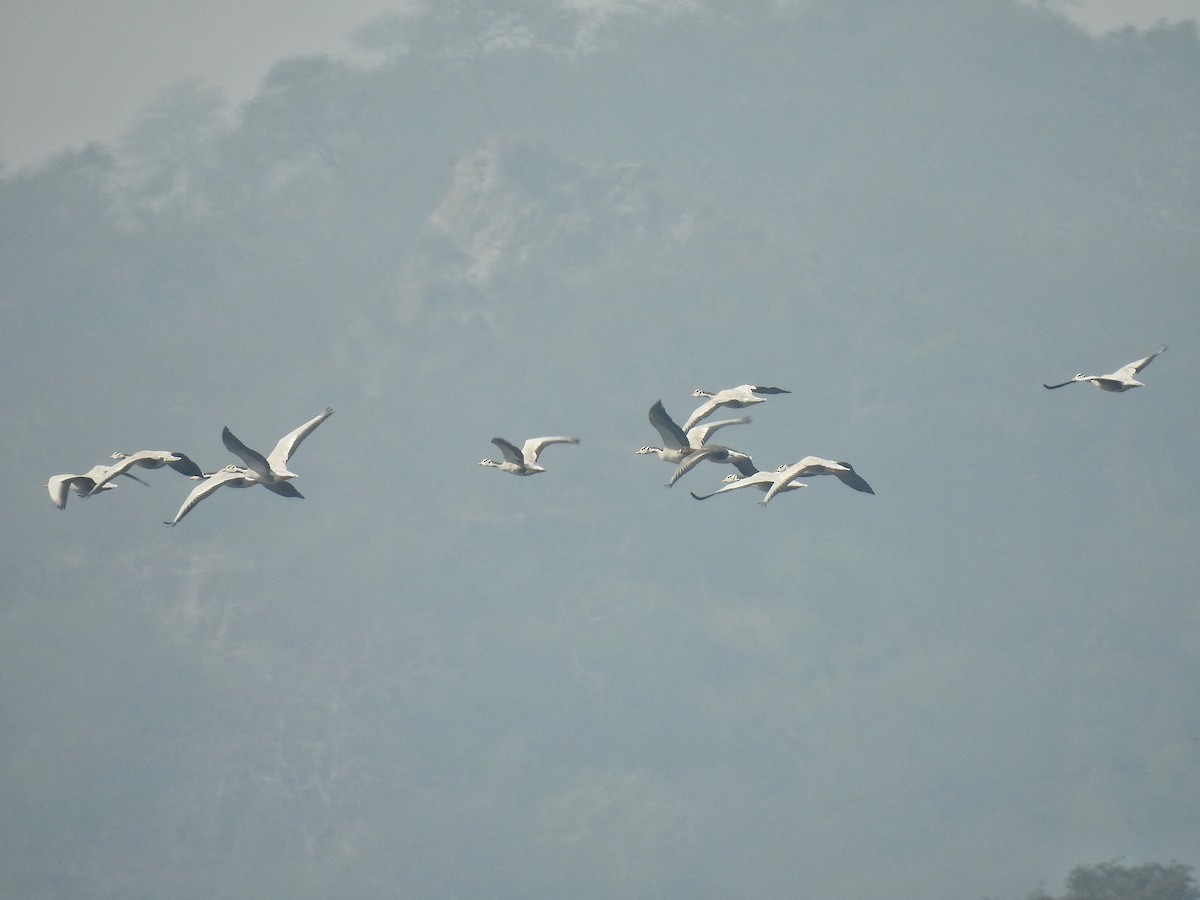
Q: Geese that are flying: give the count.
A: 11